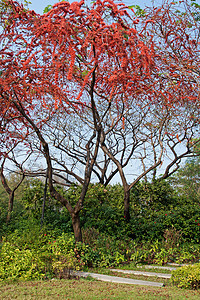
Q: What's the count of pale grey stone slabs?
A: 4